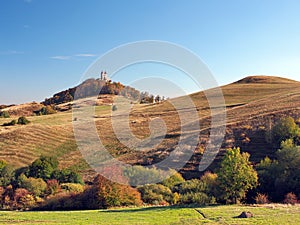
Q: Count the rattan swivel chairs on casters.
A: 0